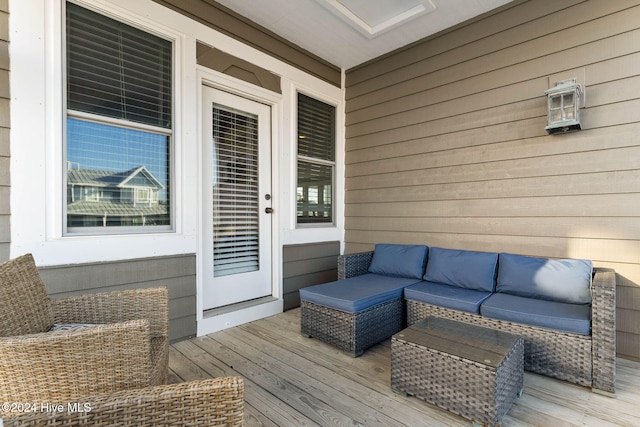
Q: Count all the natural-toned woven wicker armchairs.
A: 2